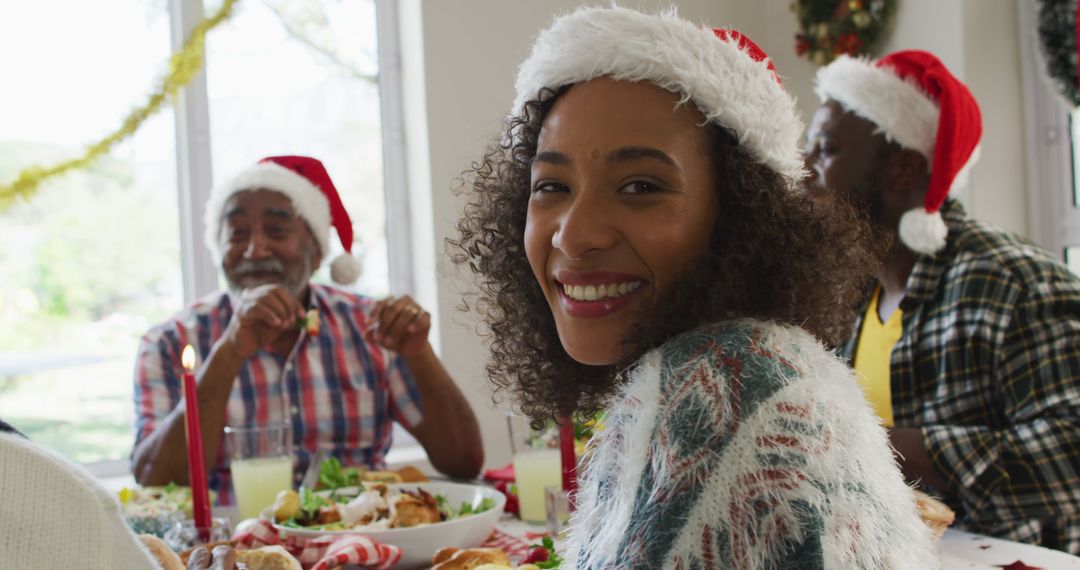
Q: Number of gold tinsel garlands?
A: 1